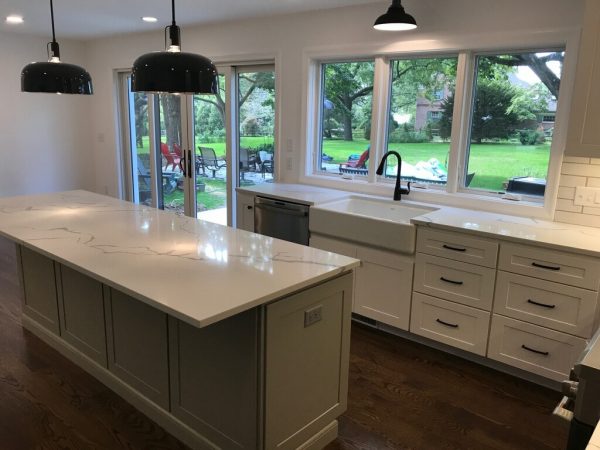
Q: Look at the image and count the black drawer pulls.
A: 6